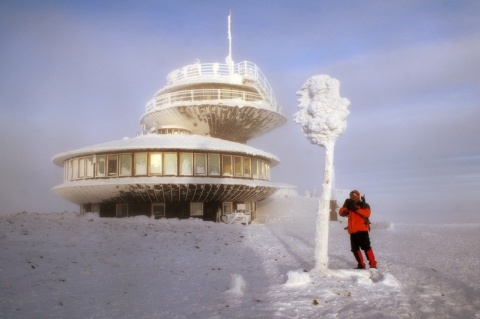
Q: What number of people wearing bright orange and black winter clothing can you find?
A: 1